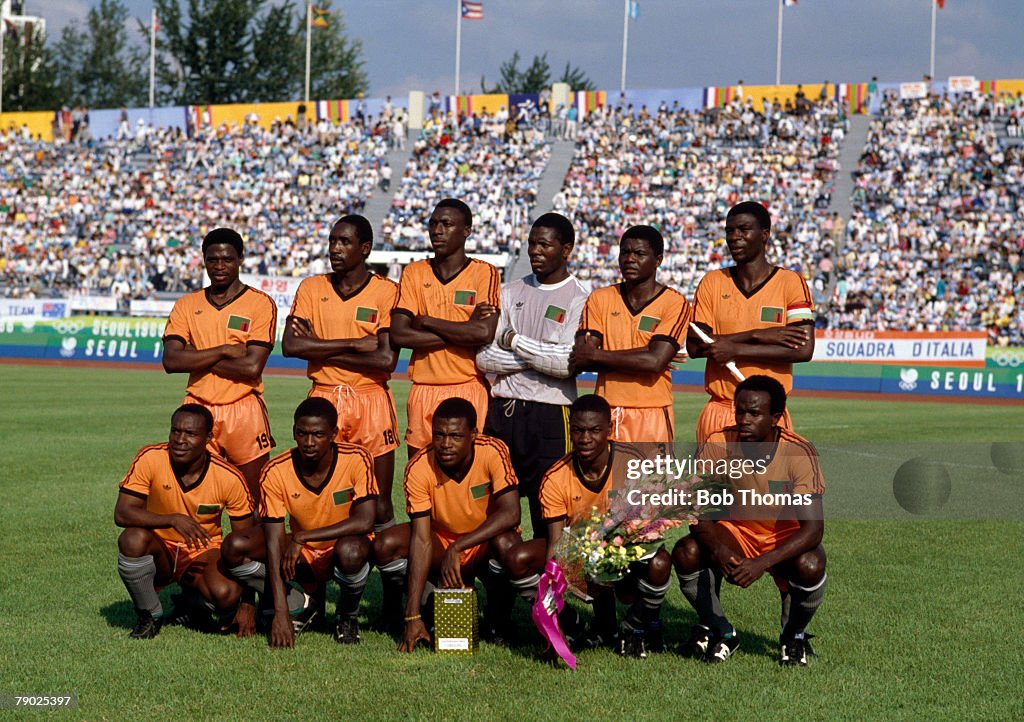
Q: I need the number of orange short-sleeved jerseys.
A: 10